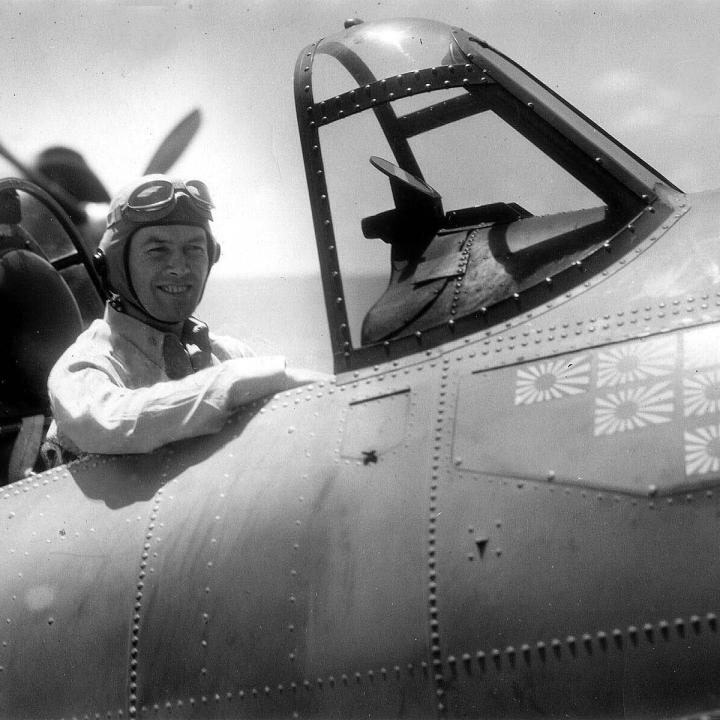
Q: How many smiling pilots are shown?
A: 1